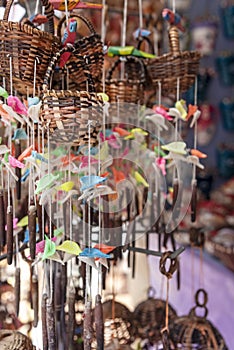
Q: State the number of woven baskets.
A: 5